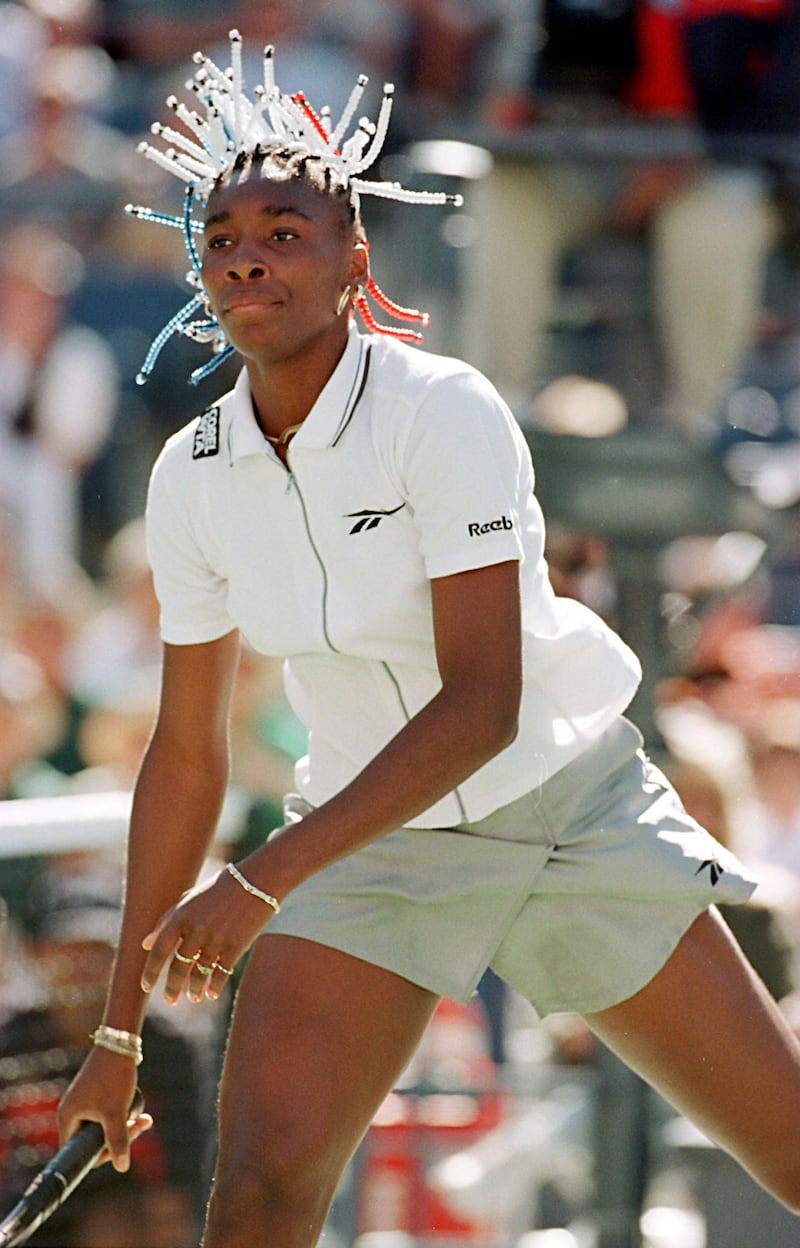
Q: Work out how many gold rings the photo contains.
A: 3